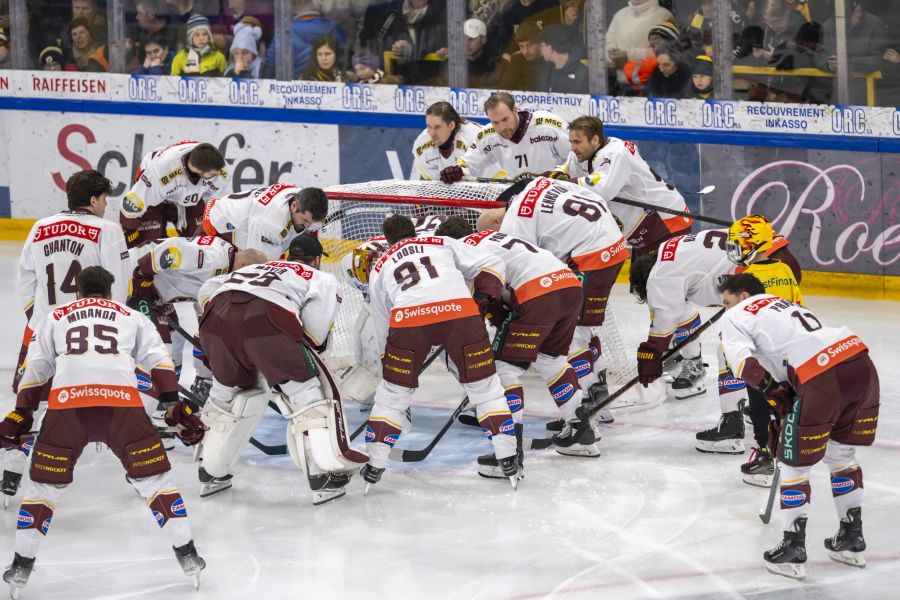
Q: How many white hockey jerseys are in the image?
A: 15